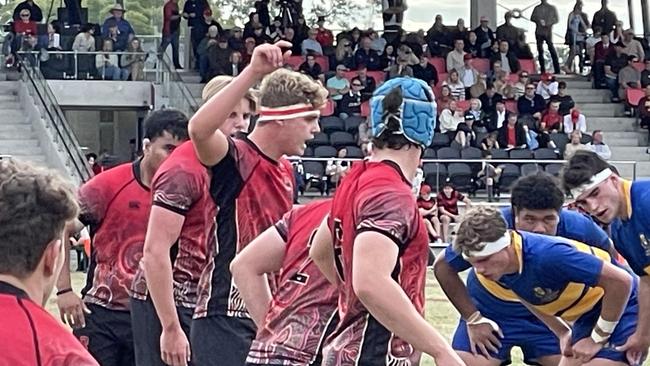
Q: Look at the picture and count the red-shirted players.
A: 6